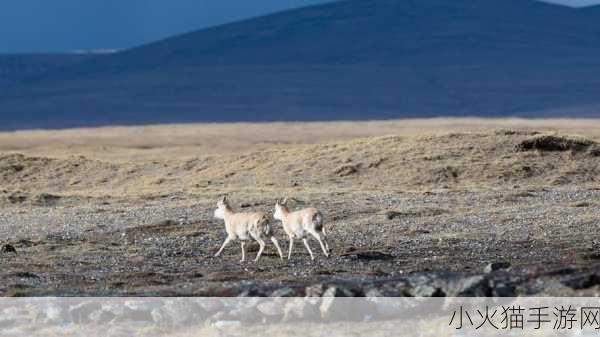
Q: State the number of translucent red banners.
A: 0